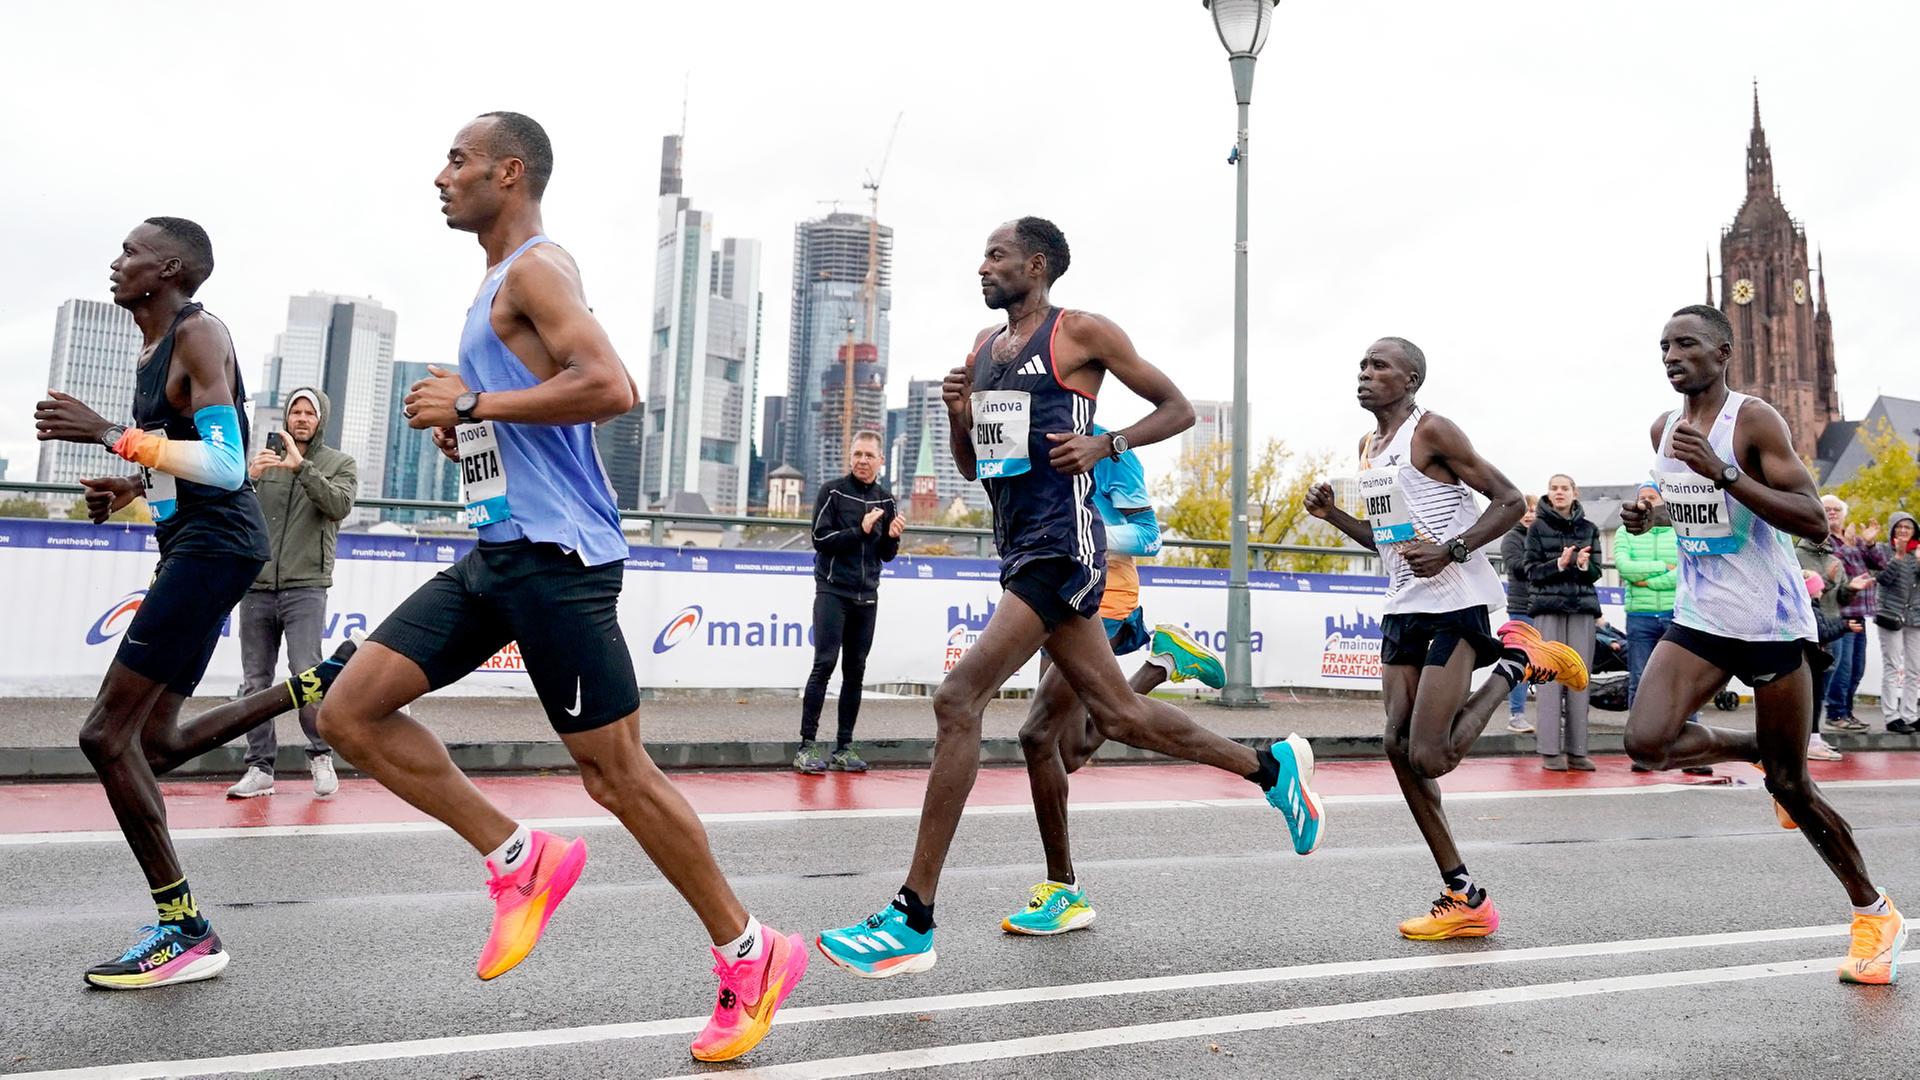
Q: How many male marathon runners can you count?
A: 6